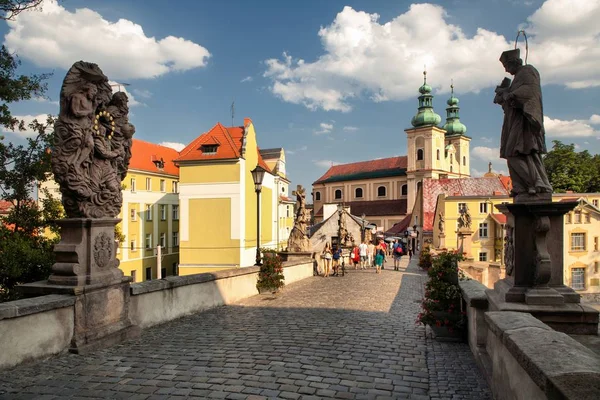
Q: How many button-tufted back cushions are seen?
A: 0